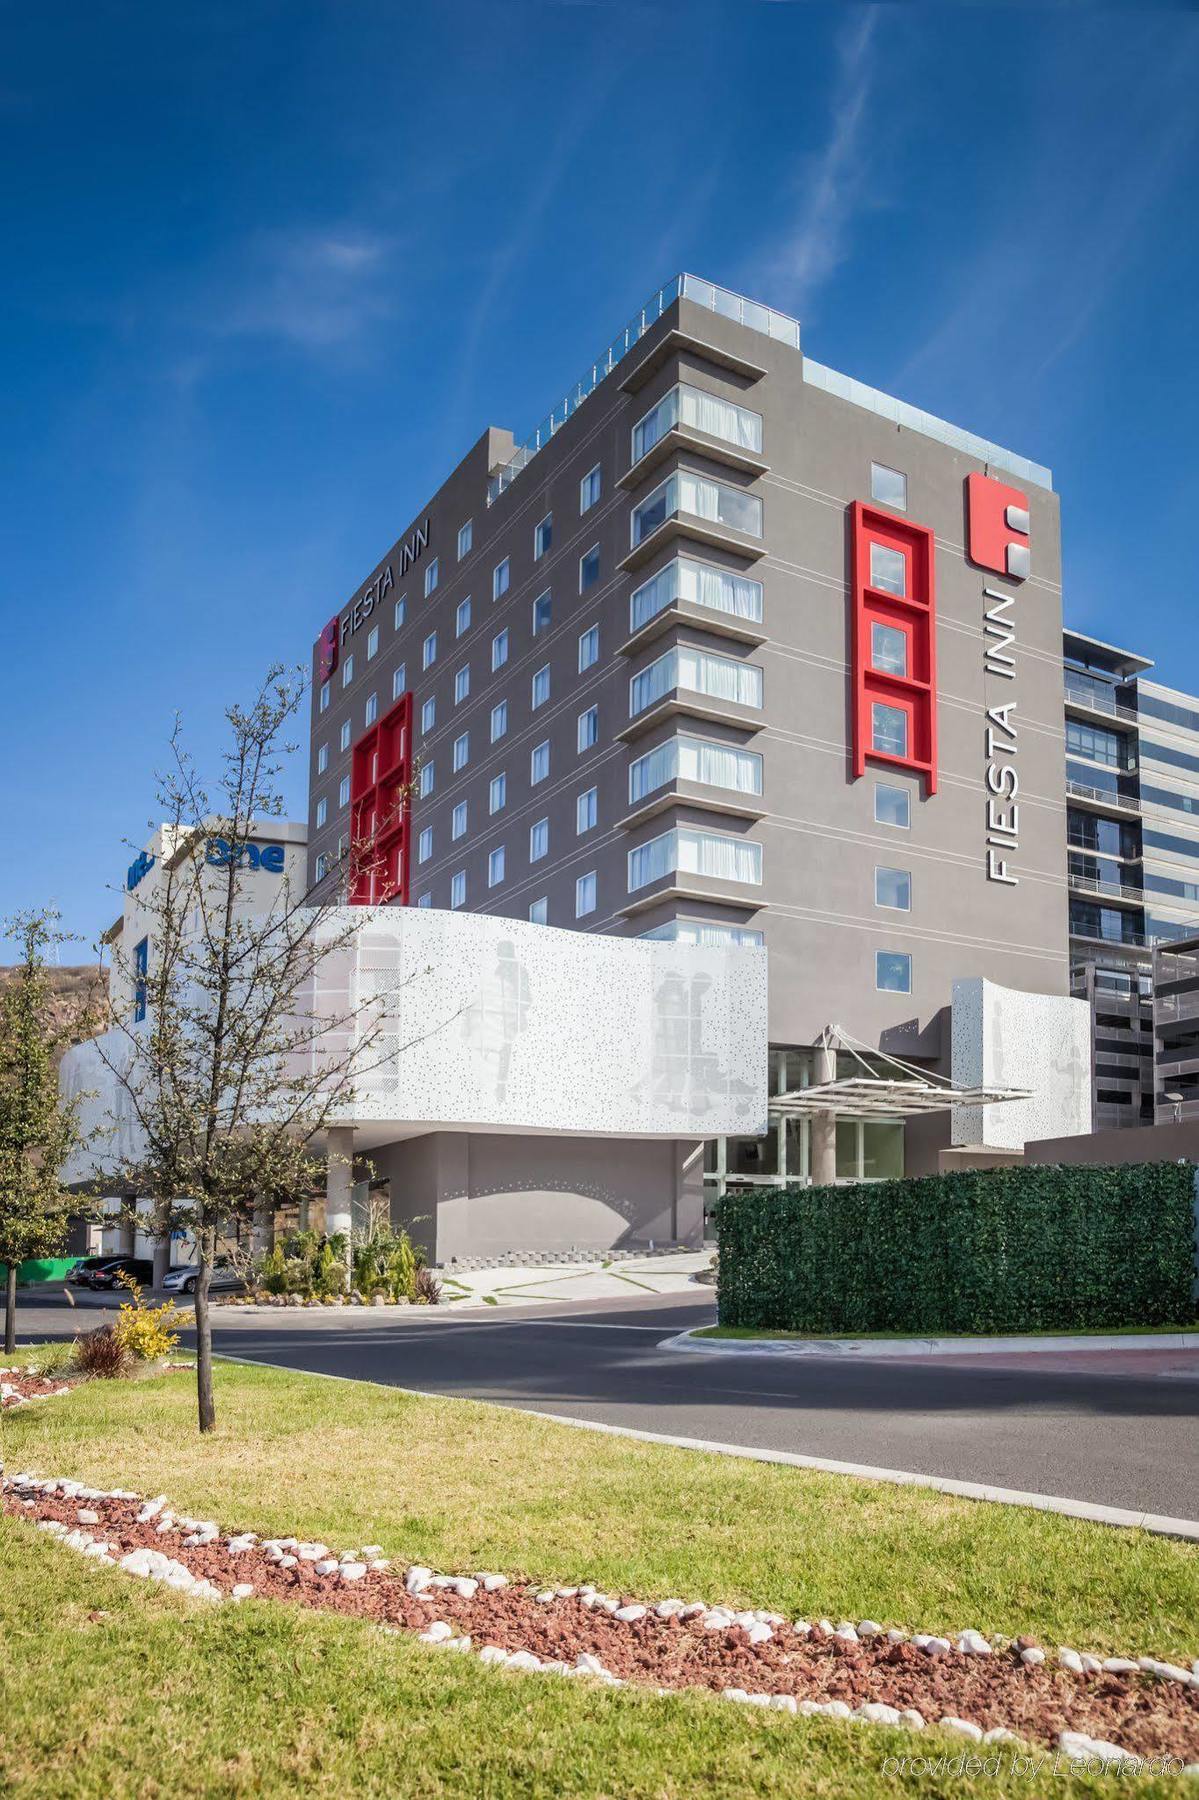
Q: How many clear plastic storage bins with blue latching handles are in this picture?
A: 0